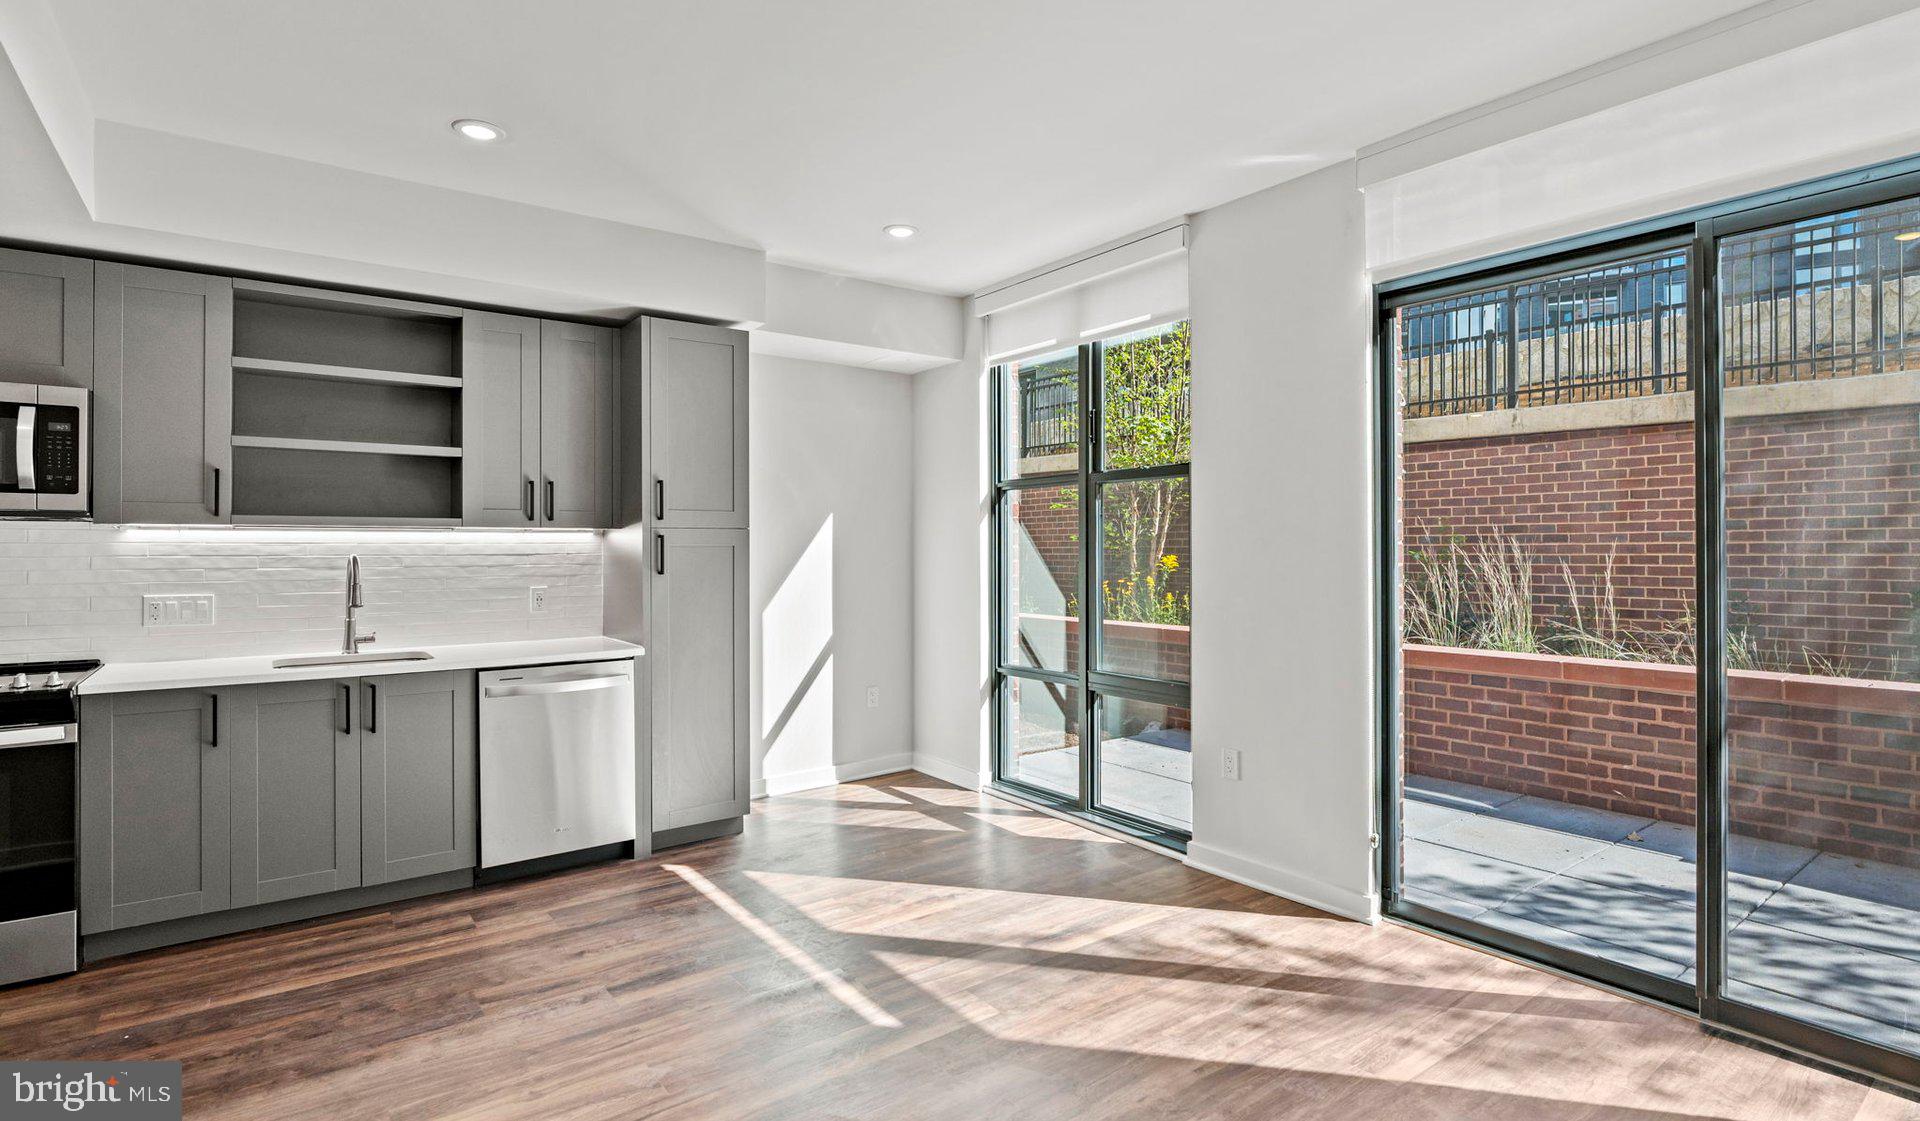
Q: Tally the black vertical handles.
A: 8